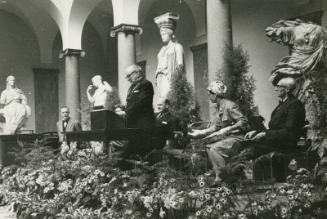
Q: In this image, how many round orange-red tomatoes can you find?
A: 0